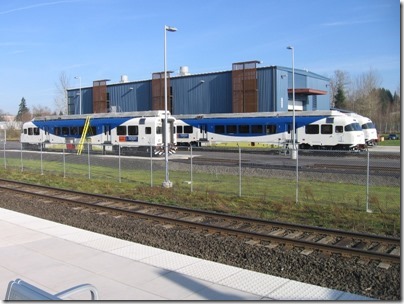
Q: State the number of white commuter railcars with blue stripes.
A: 3